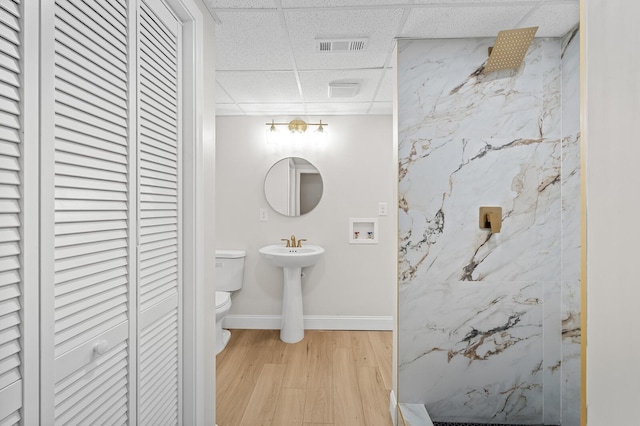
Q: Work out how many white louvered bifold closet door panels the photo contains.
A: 3